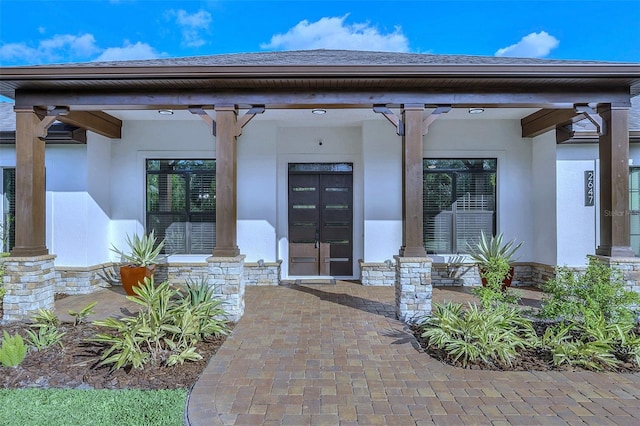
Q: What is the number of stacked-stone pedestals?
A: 4